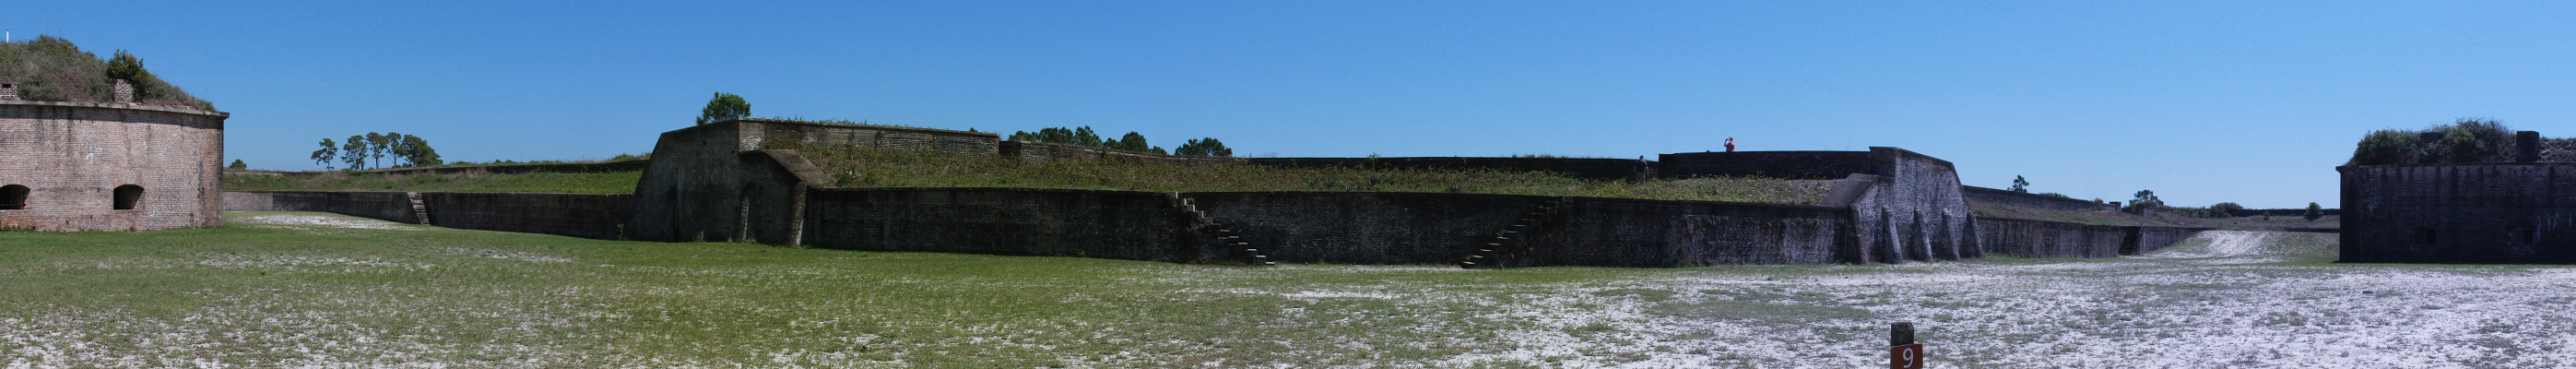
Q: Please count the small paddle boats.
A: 0